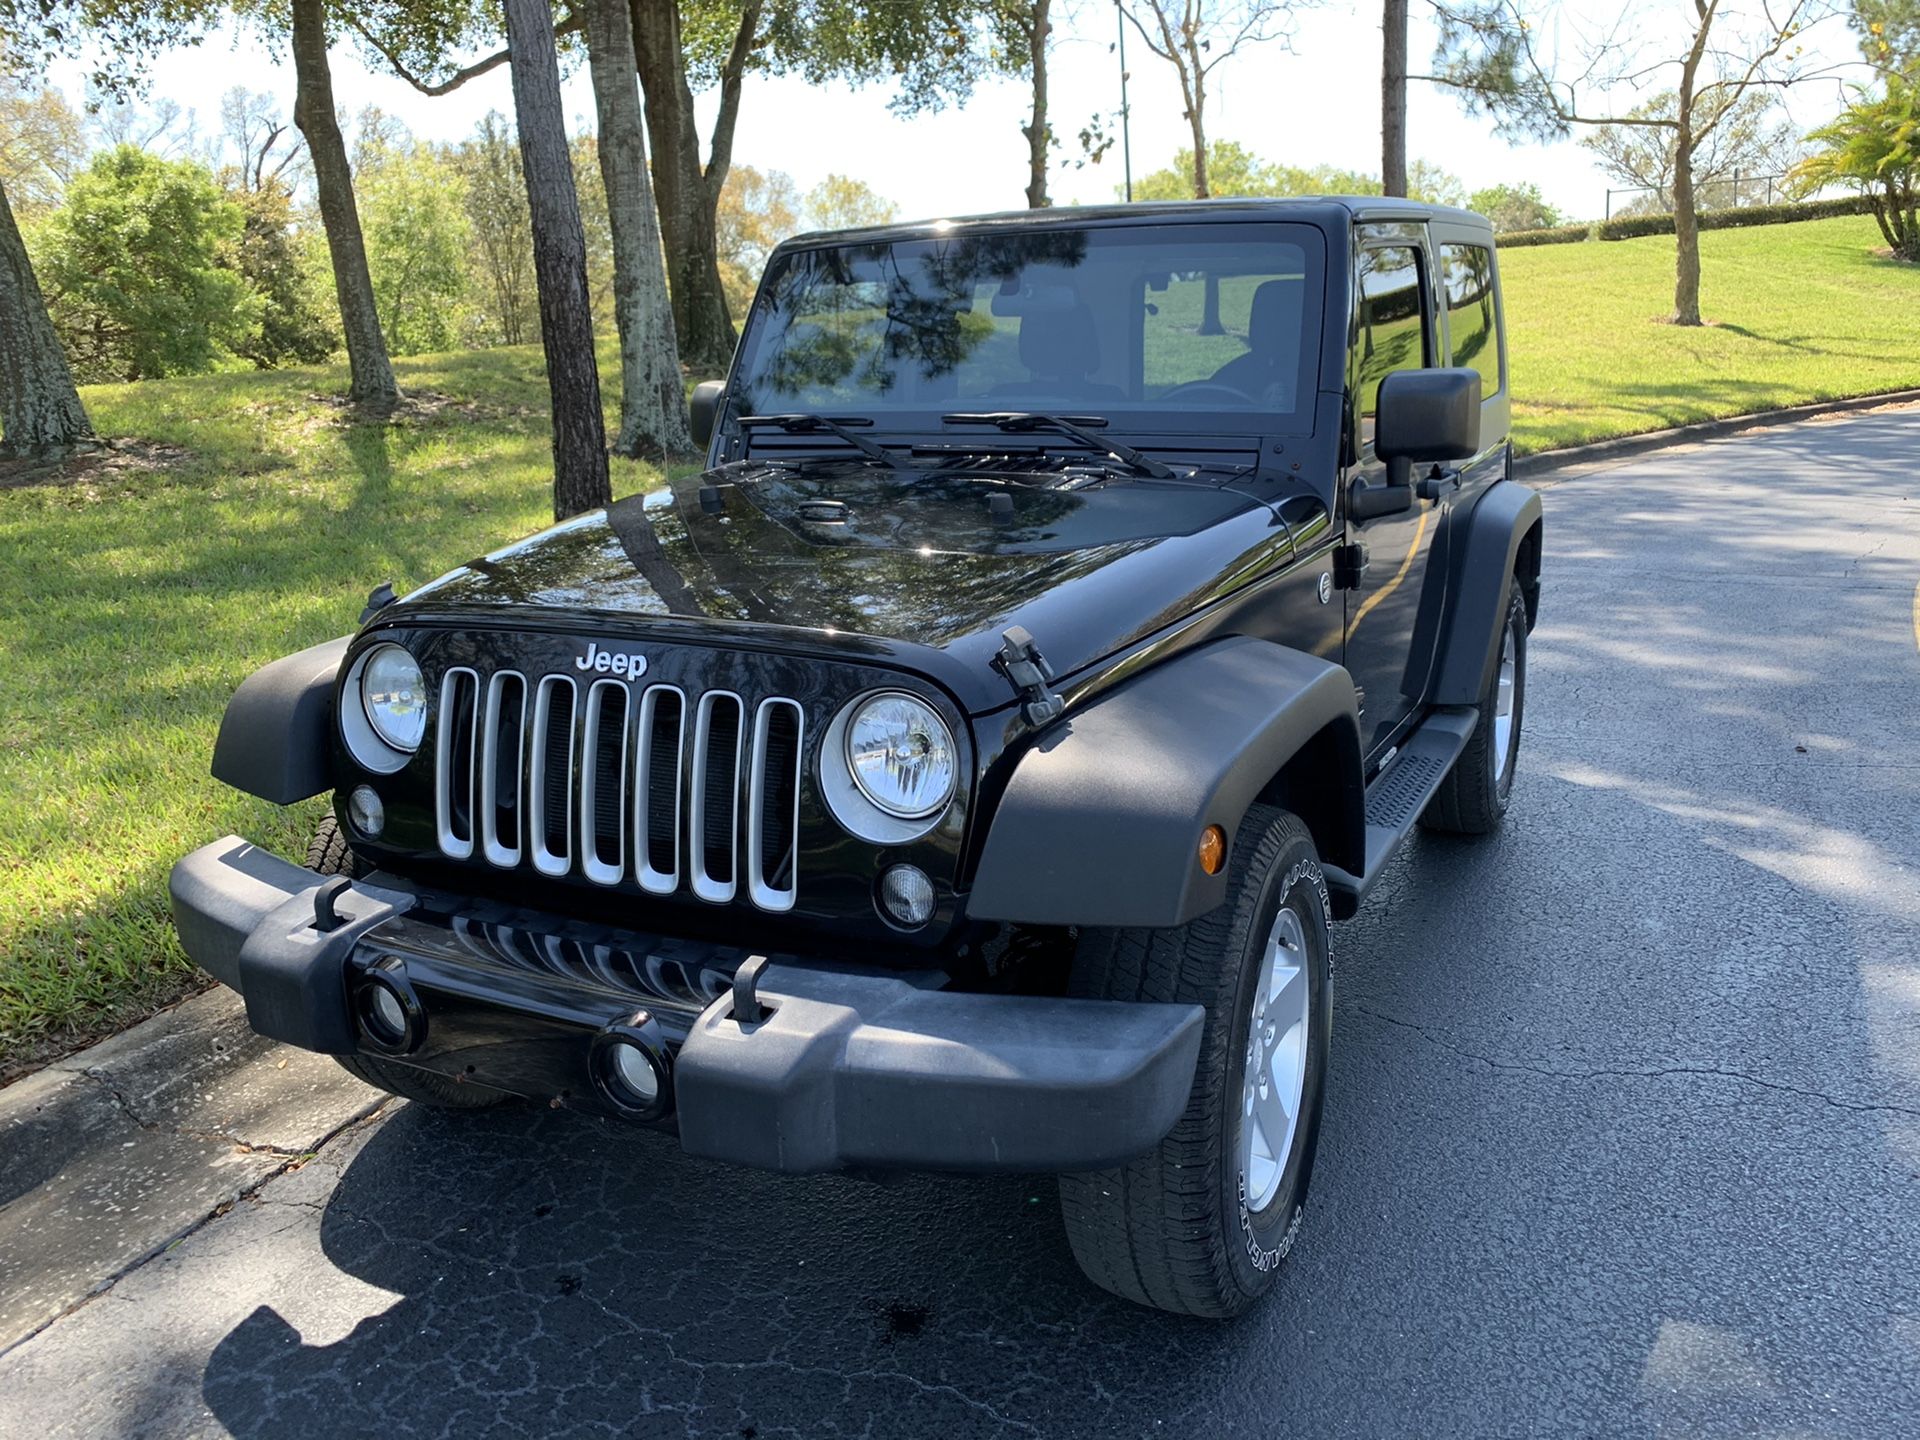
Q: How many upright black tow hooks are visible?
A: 2